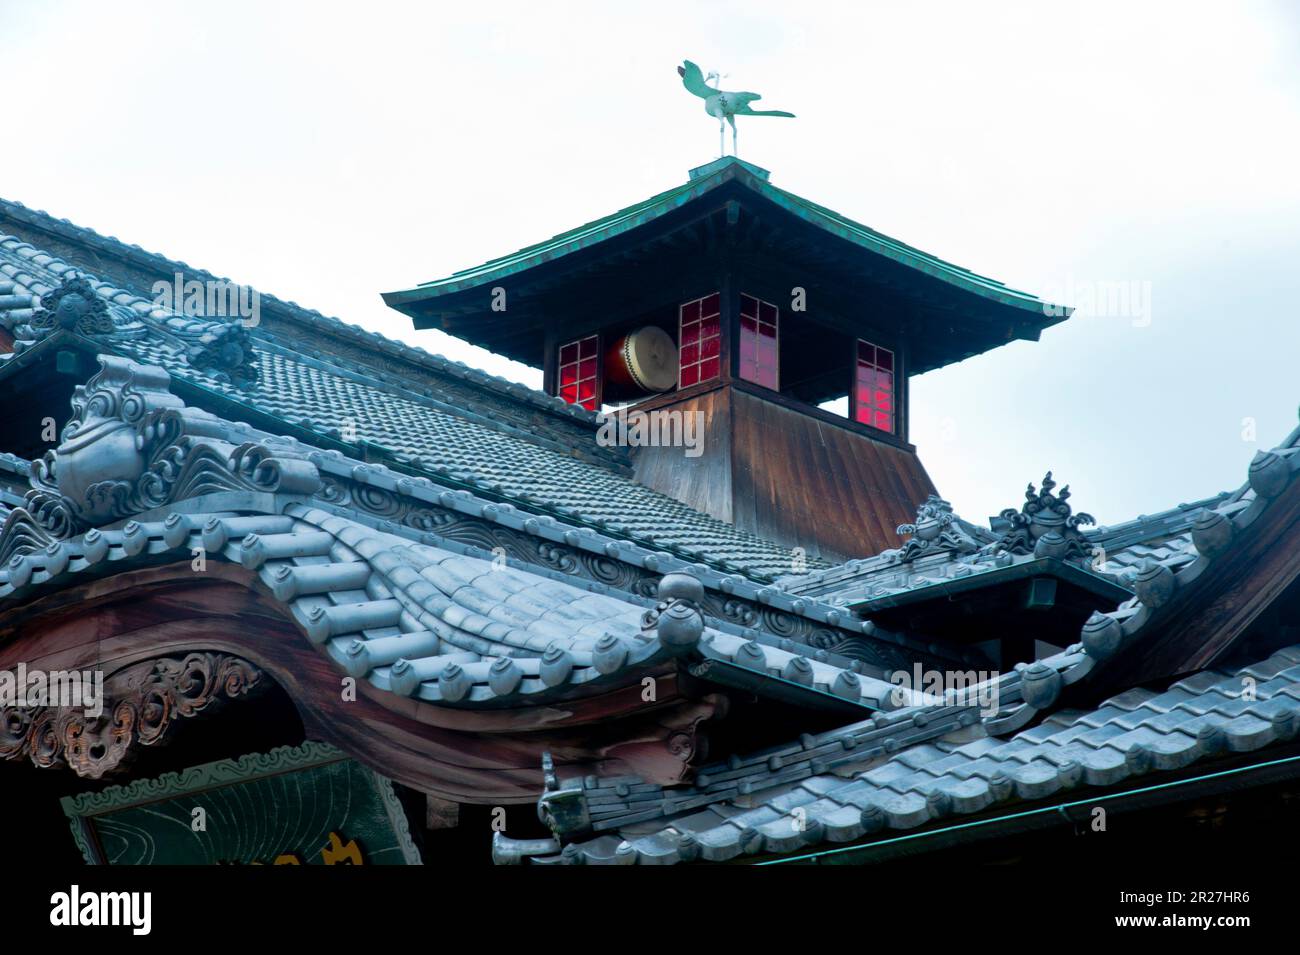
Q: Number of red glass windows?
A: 4